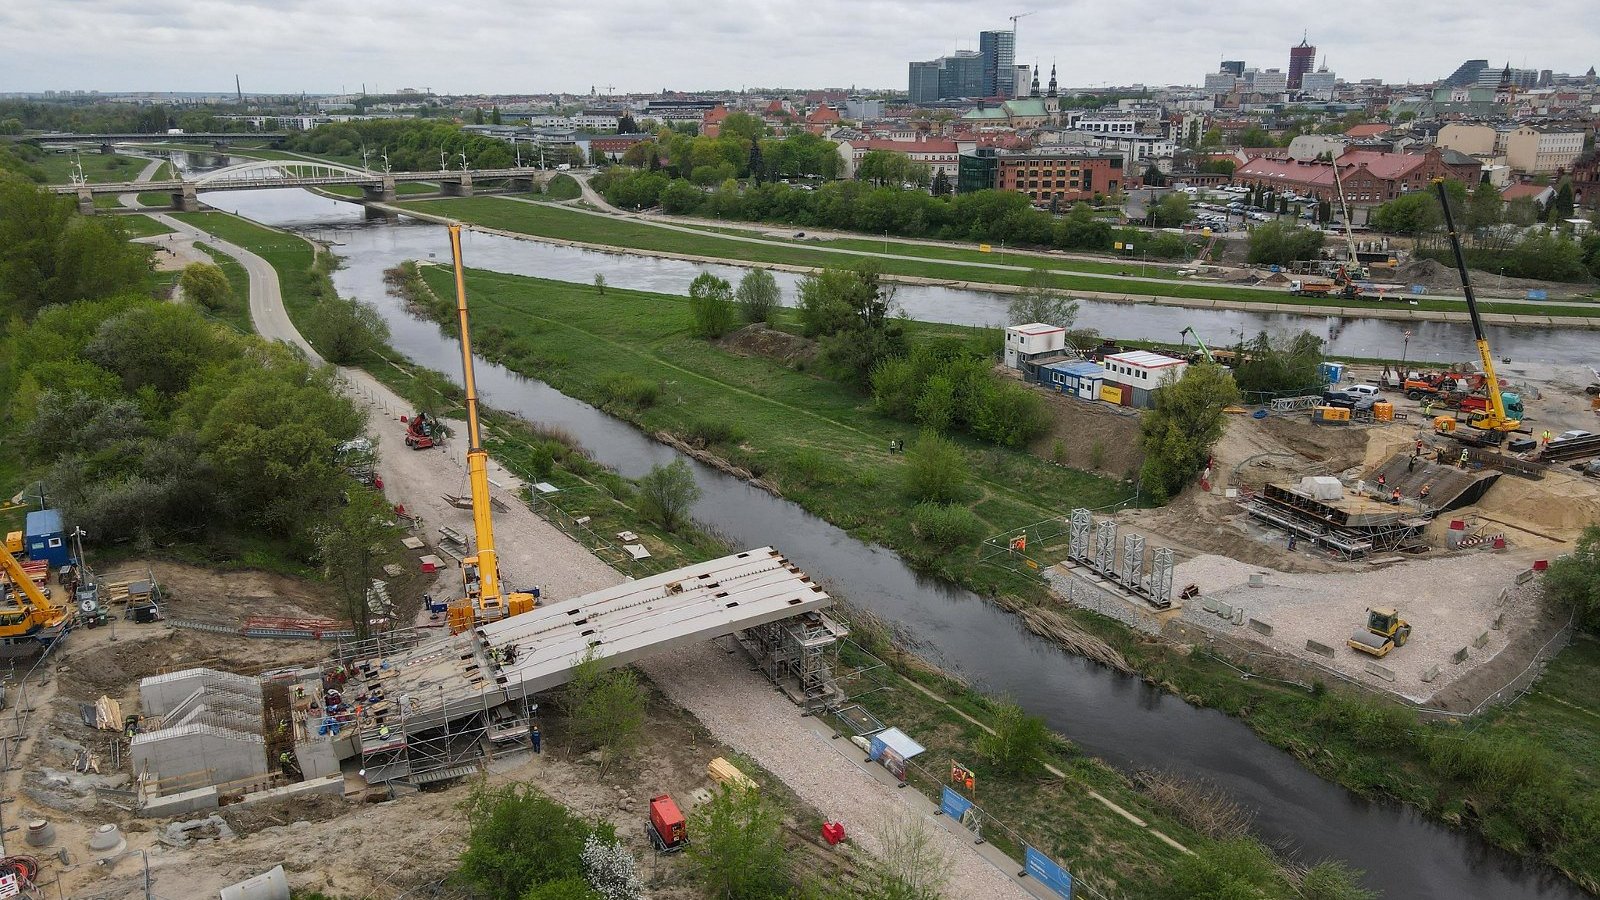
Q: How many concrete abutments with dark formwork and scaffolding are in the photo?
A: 1